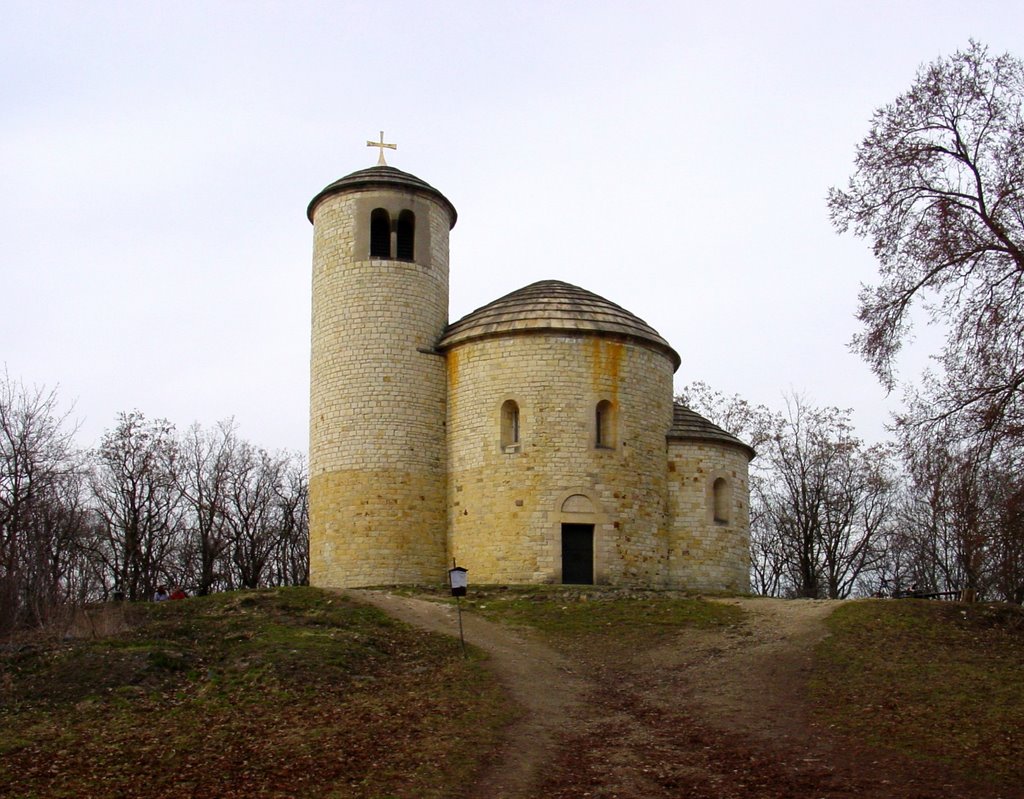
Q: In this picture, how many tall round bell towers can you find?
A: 1